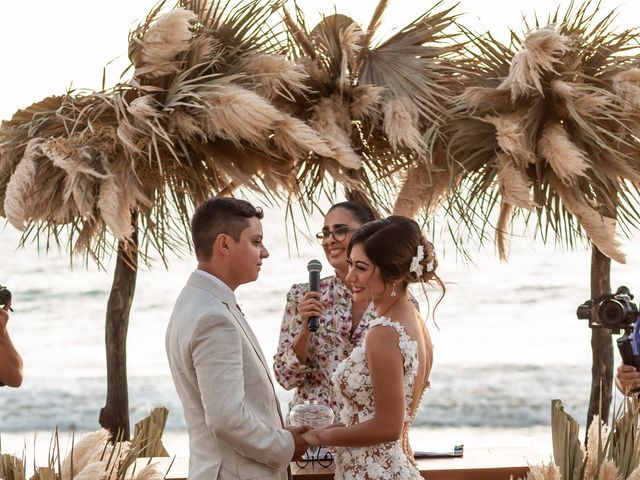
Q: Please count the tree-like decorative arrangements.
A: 3